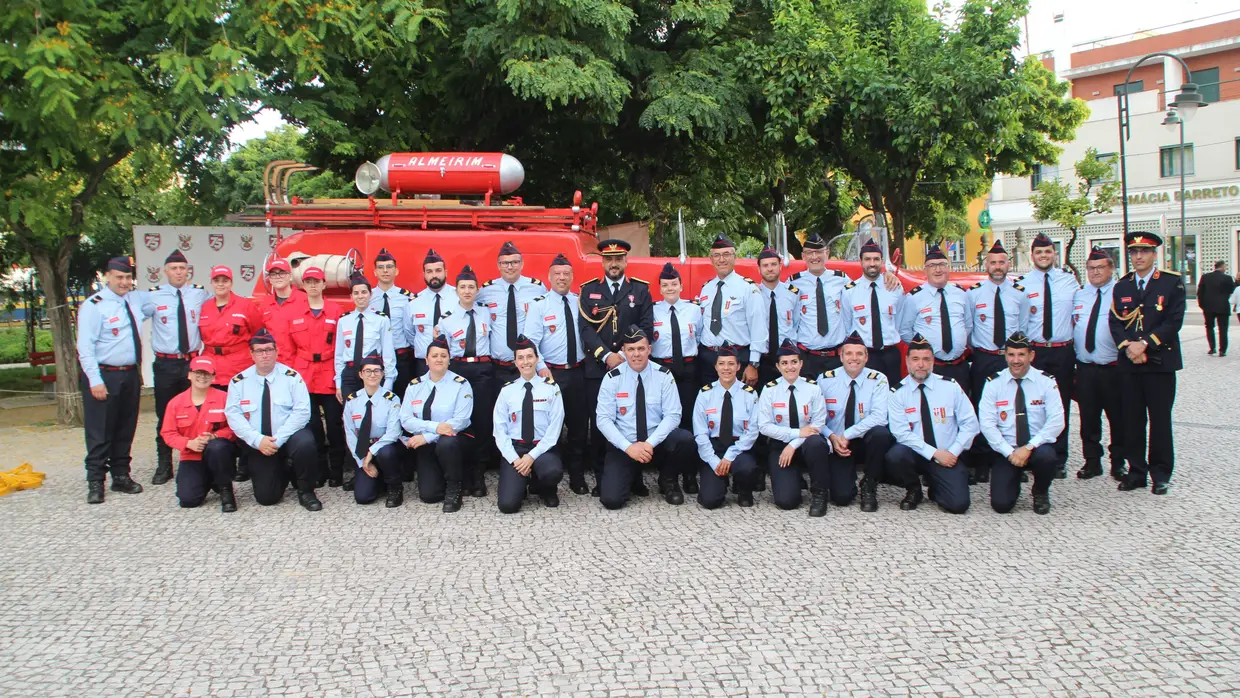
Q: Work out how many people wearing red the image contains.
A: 4